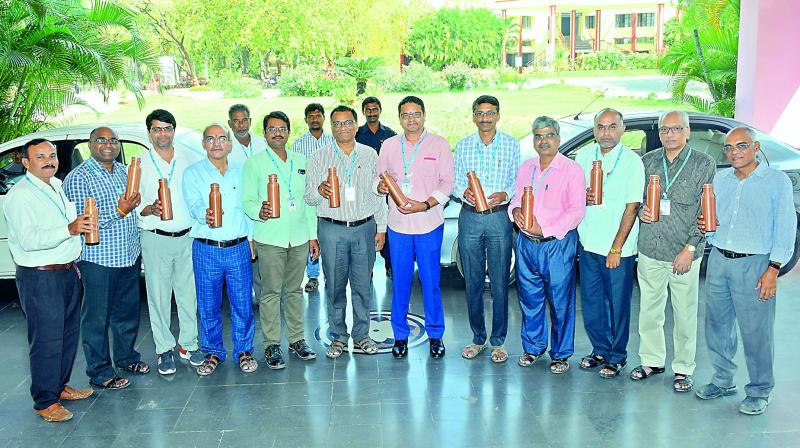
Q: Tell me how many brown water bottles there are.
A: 12